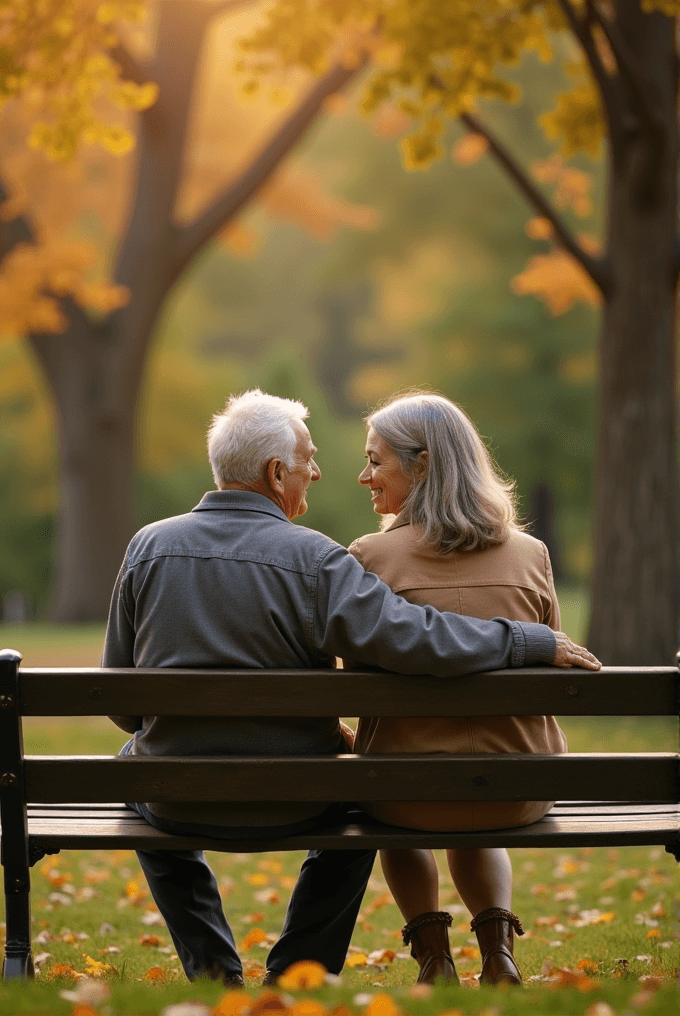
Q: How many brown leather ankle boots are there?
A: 2